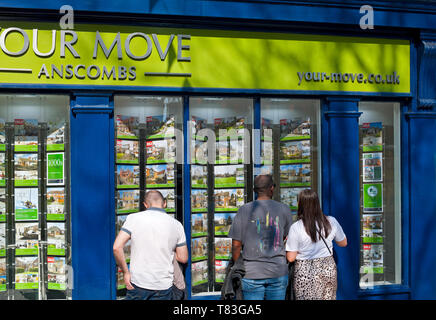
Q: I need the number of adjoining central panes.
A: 3